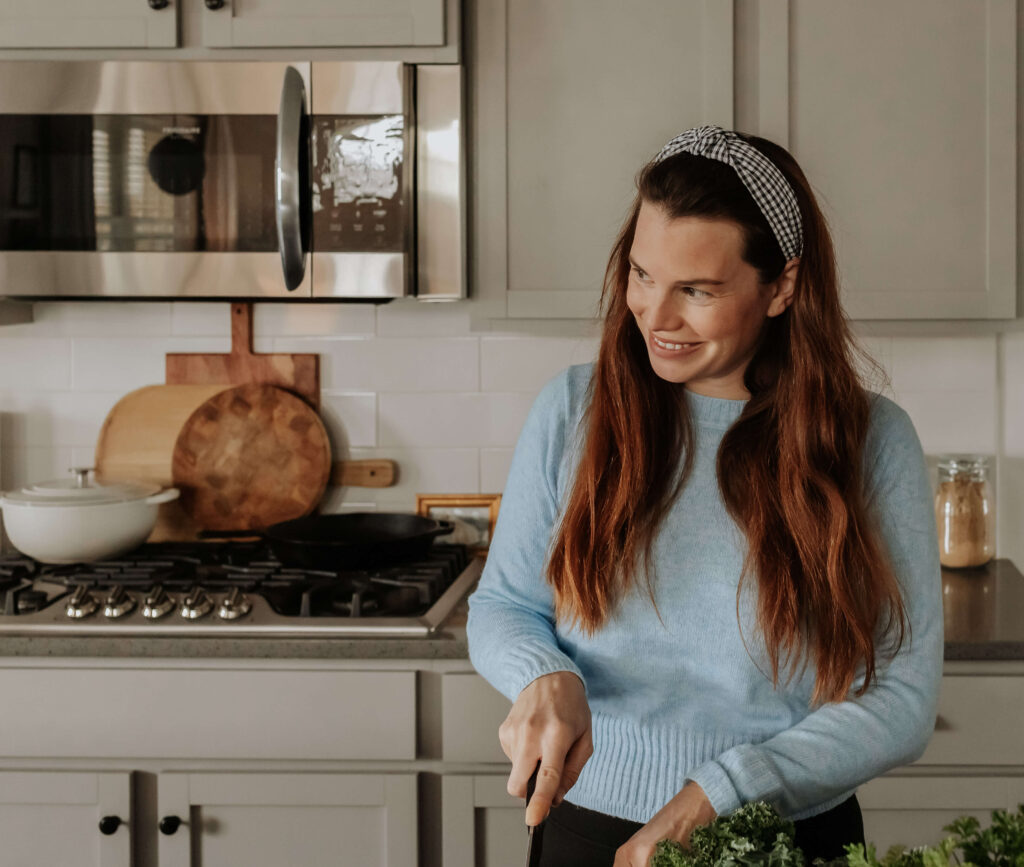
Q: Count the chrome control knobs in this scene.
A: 5